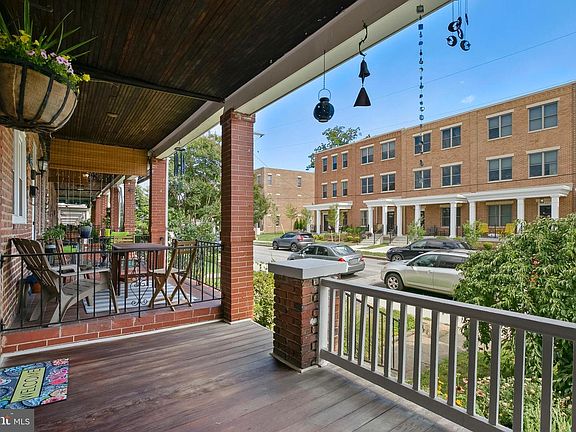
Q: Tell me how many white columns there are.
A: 11